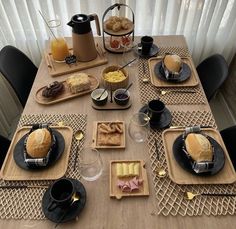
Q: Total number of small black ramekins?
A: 2